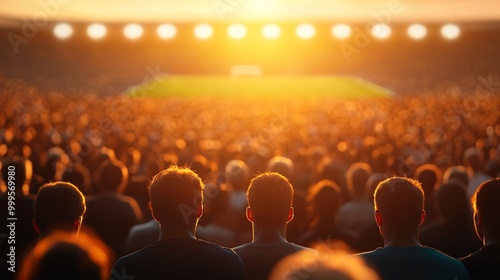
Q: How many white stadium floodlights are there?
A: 12